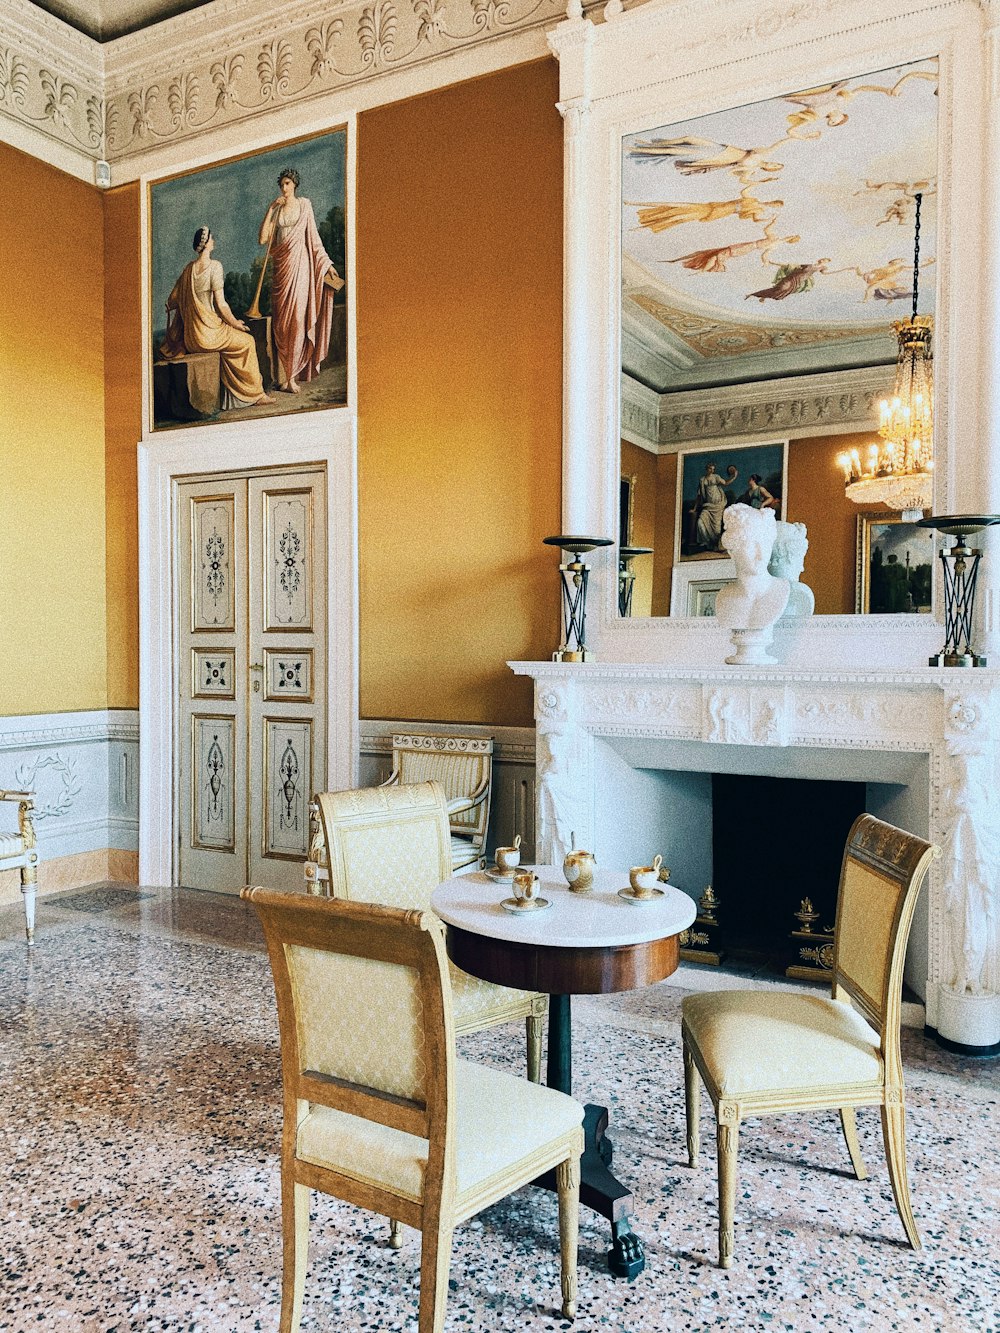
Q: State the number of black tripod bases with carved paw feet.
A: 1